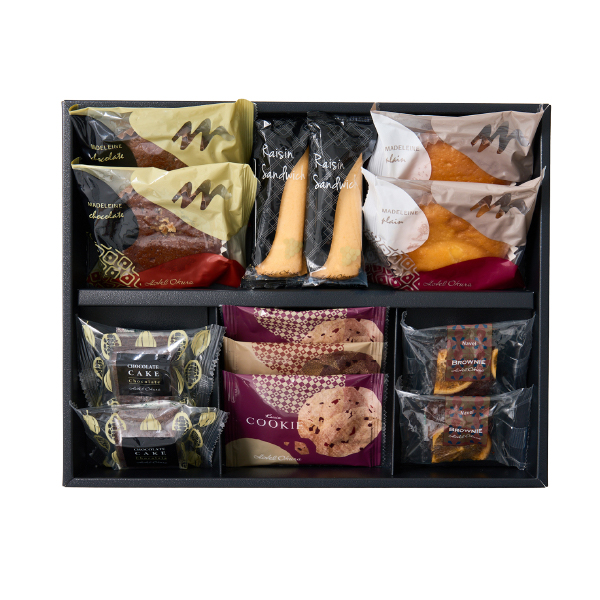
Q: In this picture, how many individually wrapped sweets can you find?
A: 13